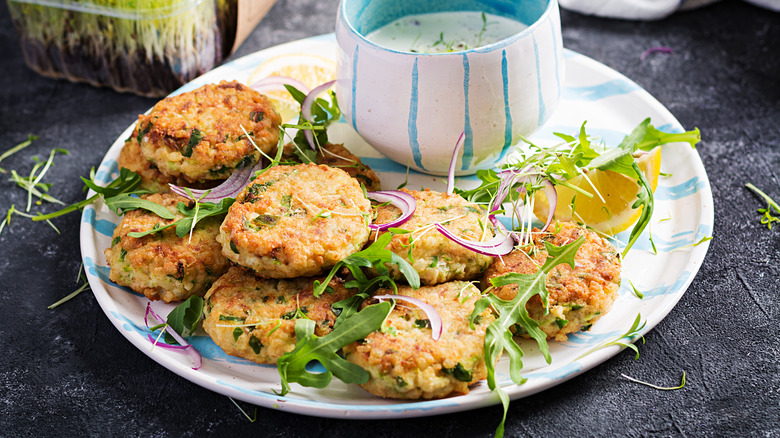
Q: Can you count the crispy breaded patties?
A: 9